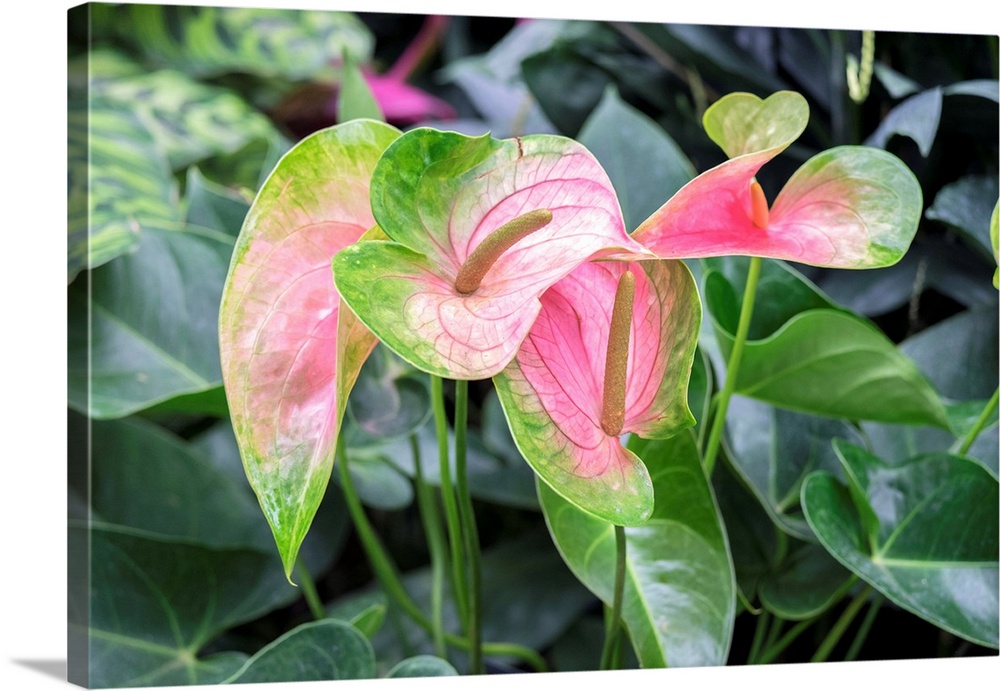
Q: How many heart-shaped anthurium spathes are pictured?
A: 4